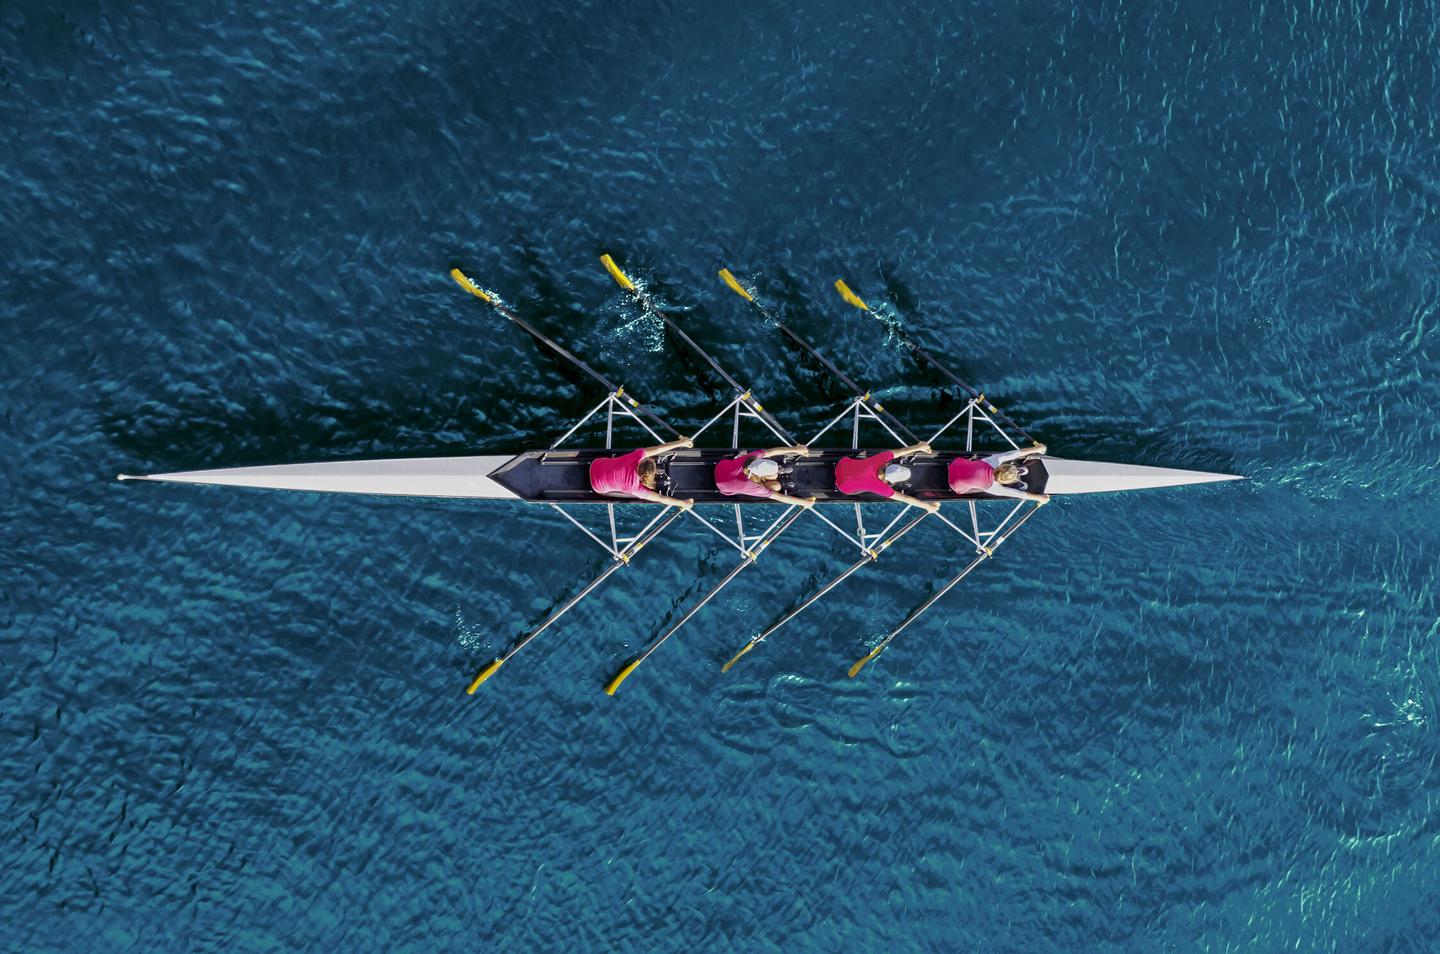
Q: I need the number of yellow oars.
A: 8